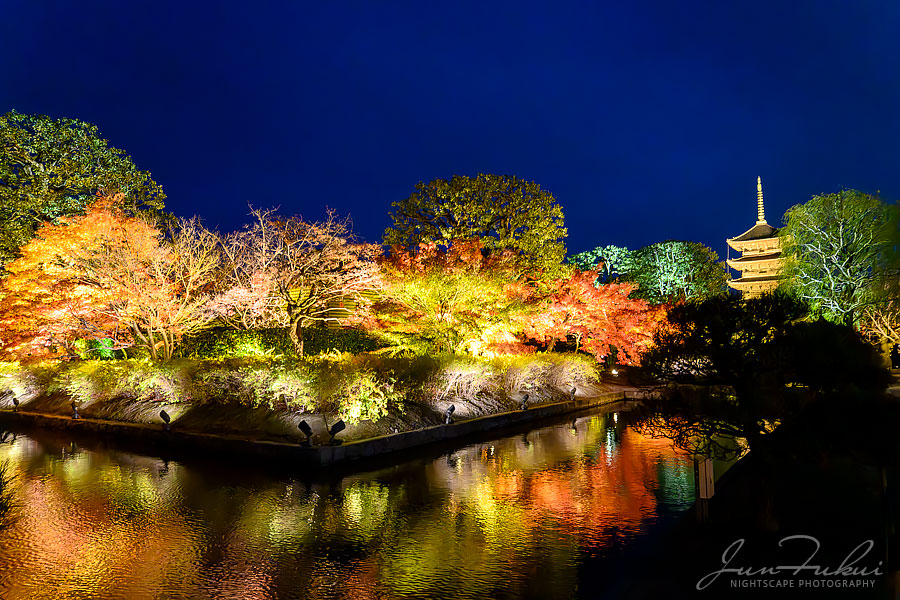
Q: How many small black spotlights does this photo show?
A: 8